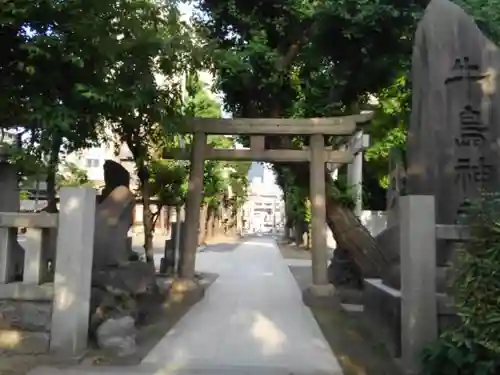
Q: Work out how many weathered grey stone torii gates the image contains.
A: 1